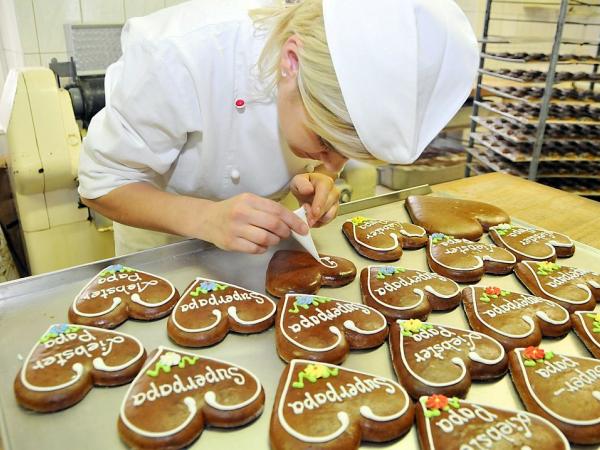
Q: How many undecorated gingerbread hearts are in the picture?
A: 1